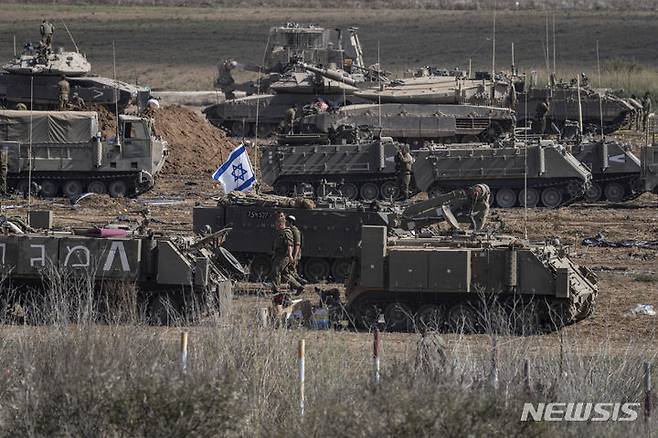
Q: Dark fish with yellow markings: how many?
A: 0